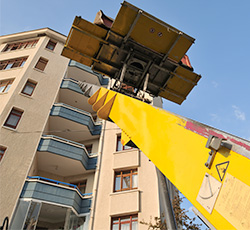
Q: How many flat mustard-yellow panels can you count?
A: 3